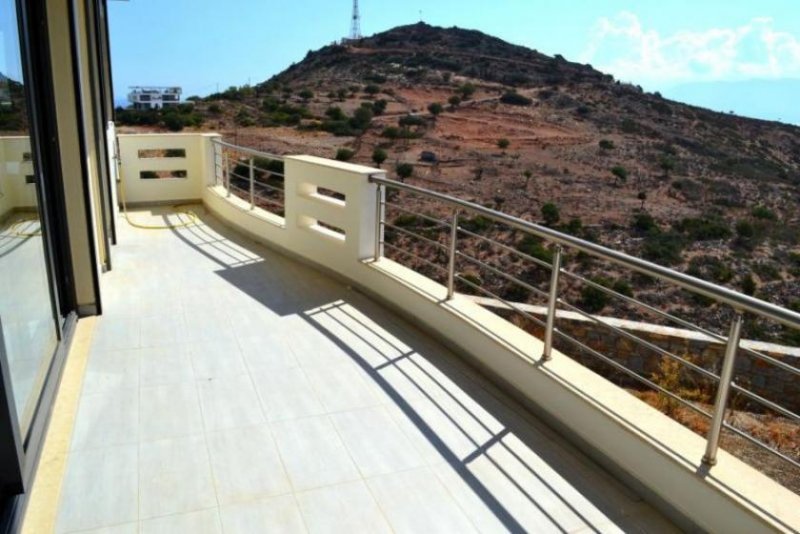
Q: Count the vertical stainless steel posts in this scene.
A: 7